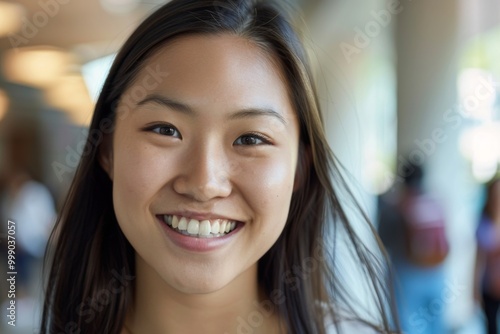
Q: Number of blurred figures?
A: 3